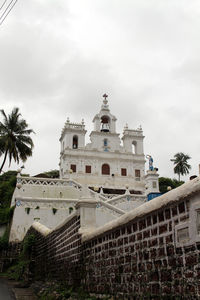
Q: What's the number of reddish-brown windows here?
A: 5